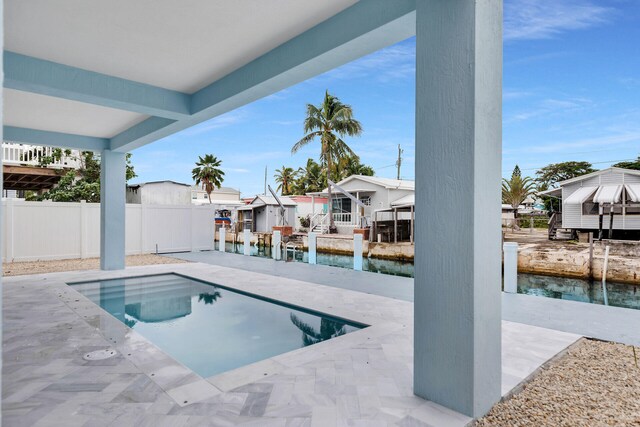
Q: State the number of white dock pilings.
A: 6